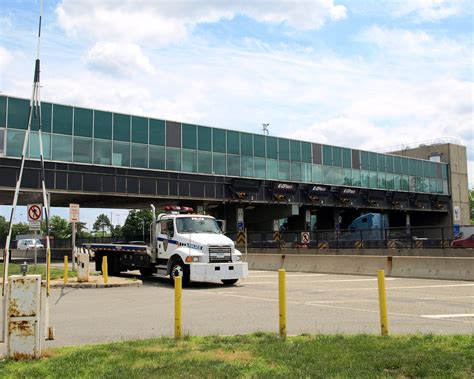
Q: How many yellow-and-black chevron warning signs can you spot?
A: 2